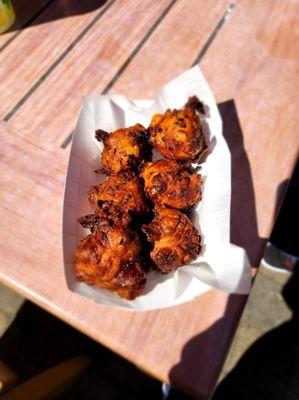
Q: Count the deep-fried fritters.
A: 6